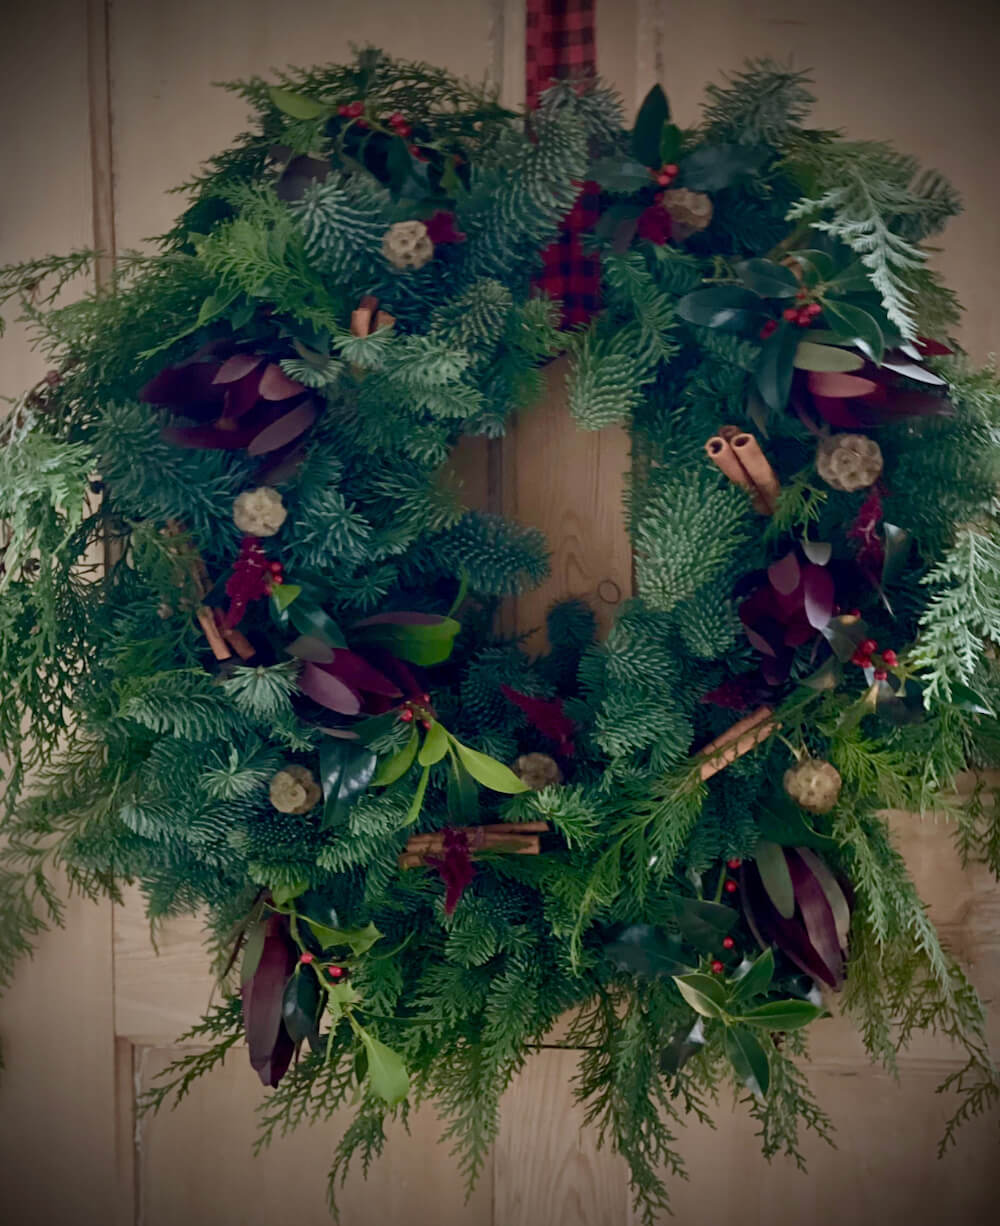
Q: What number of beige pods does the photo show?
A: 7